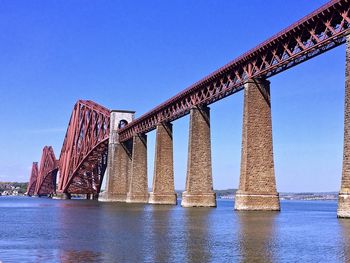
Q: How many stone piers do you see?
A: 6